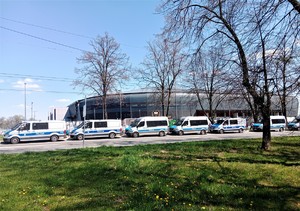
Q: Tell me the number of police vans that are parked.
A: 7